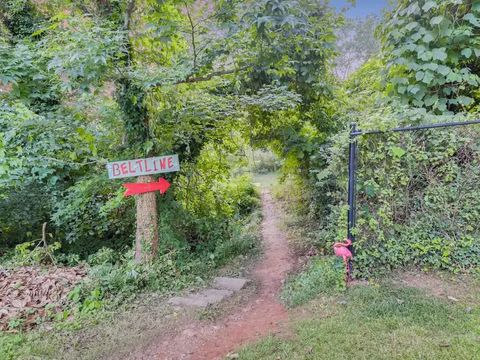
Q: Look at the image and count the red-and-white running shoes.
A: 0